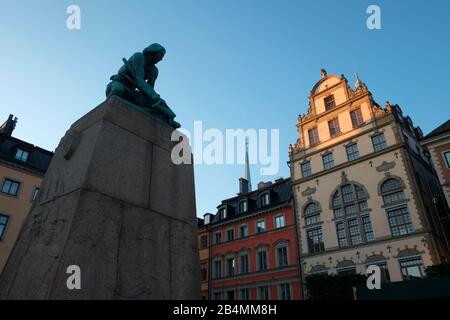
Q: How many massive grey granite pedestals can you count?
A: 1